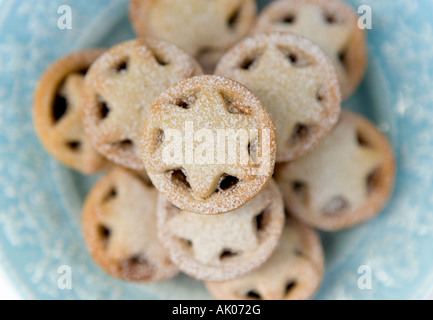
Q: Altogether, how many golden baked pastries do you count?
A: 10